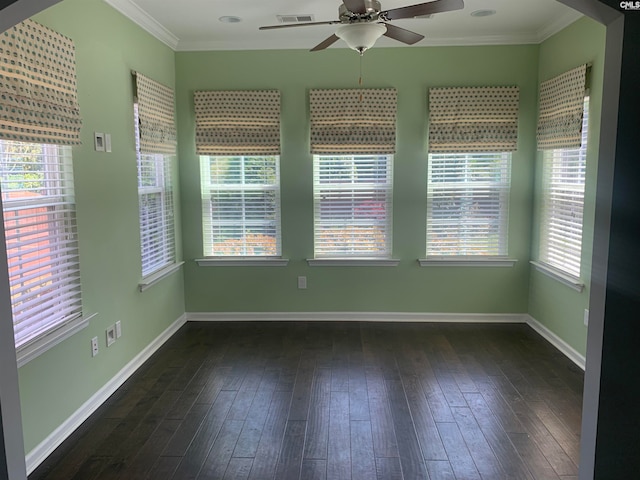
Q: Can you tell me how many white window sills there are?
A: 6